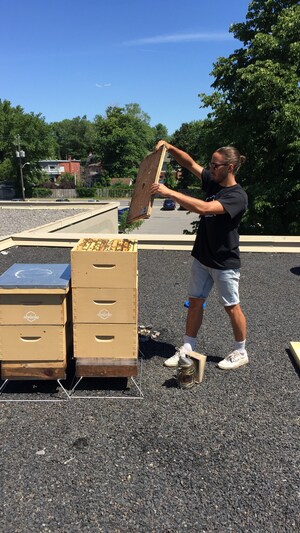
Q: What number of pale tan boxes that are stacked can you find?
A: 5